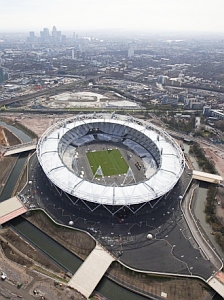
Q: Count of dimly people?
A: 0